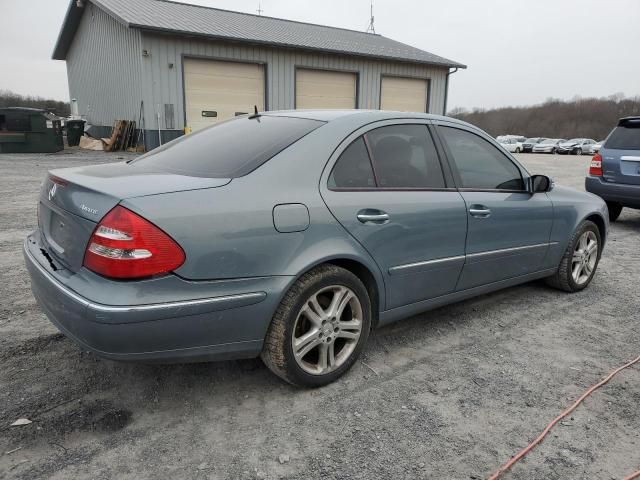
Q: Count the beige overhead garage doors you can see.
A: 3